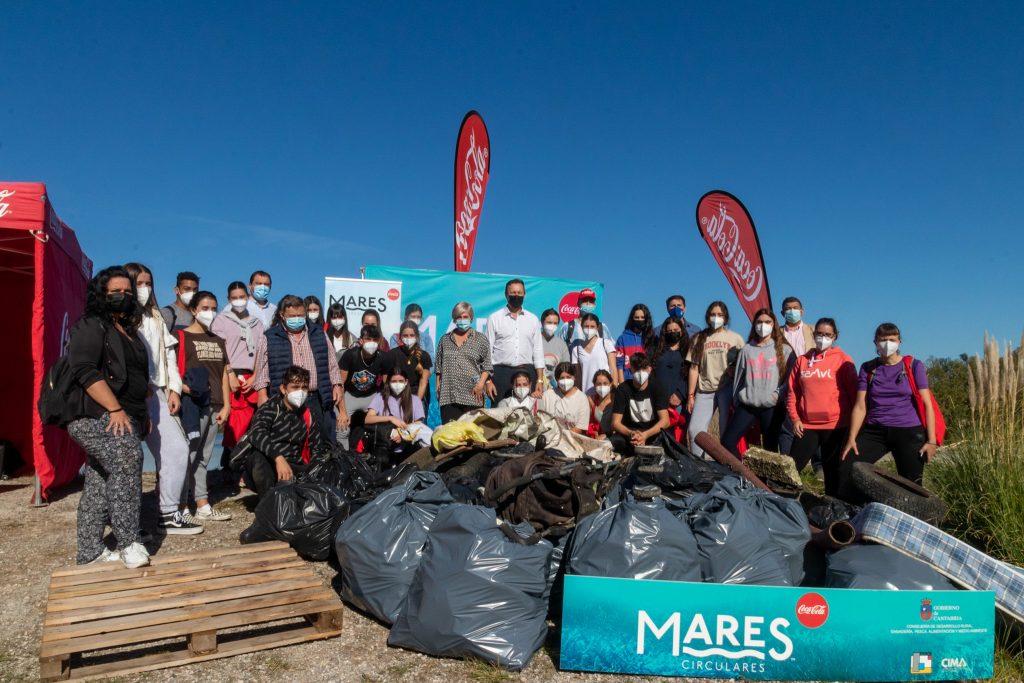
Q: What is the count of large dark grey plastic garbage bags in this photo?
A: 5